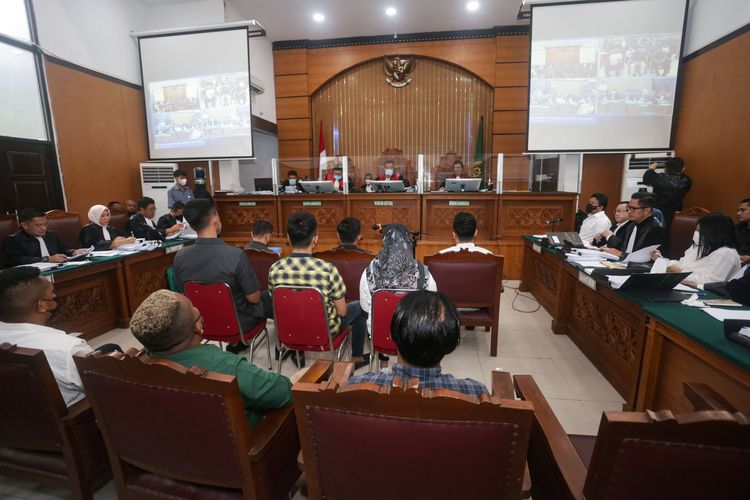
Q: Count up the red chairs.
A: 3